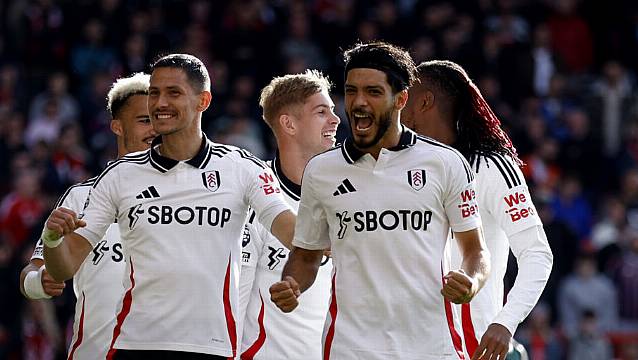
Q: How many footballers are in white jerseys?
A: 5